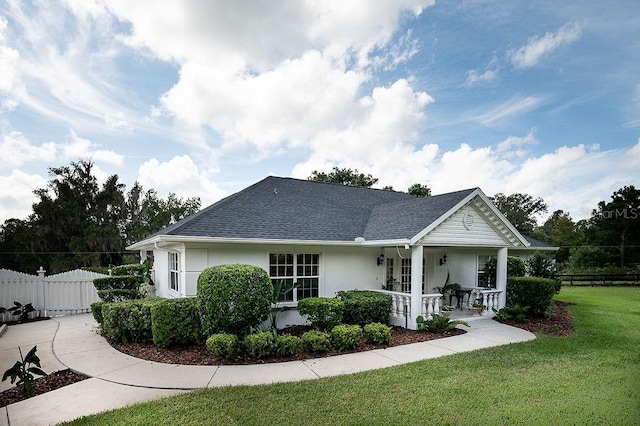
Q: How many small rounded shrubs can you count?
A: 6